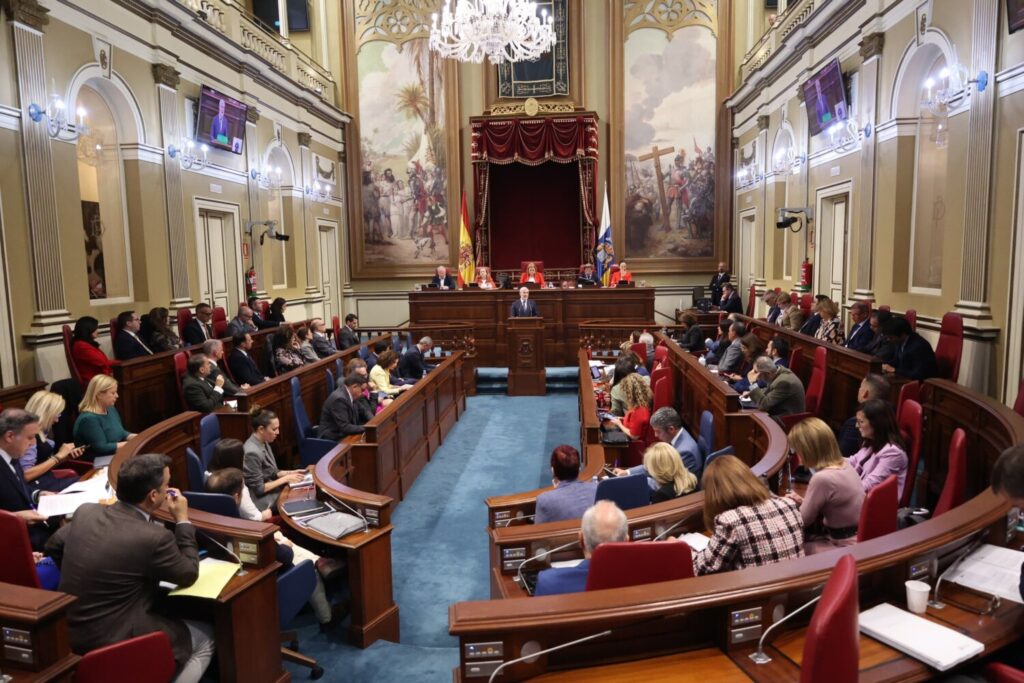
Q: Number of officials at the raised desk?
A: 5